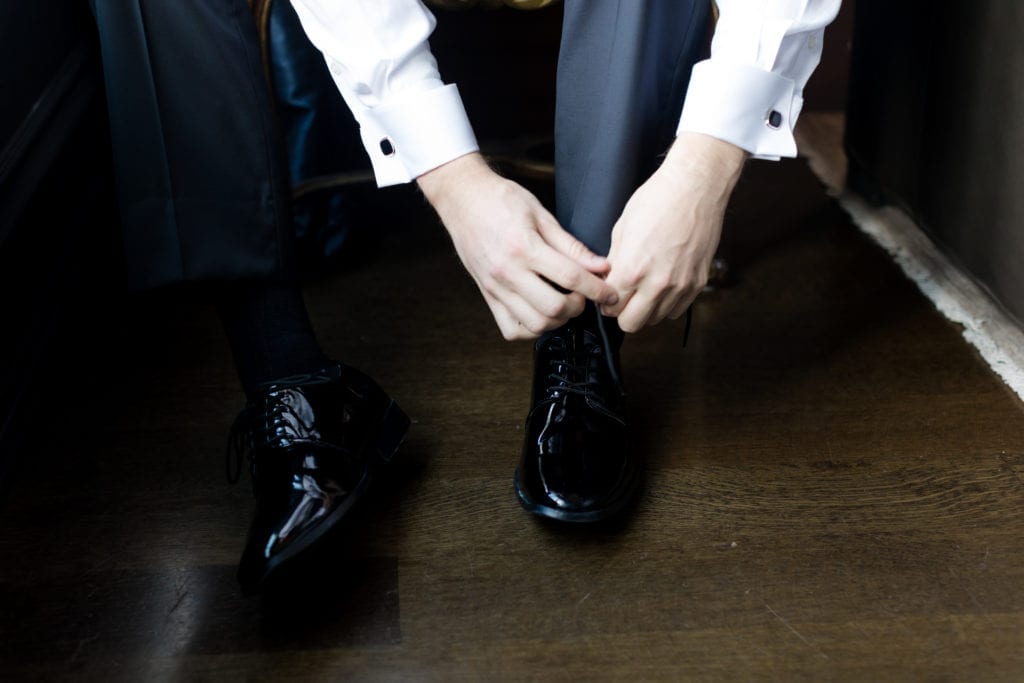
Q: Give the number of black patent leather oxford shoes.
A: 2